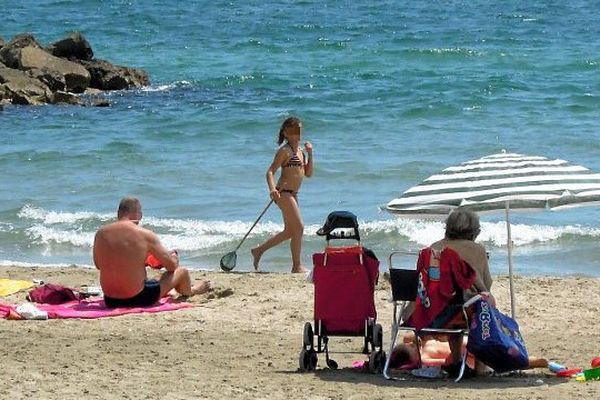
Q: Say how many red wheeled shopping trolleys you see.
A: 1